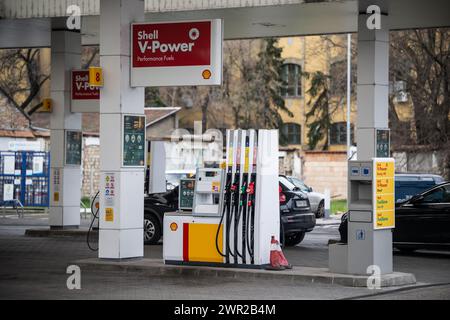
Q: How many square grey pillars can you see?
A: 3